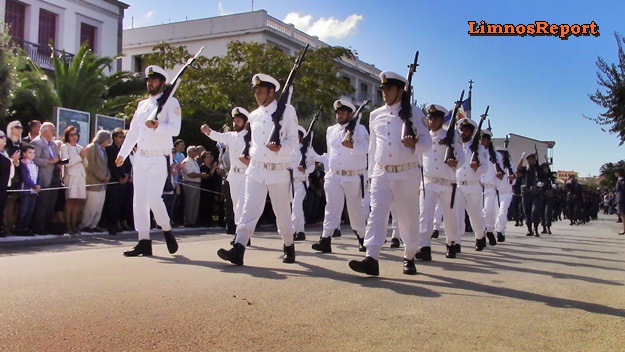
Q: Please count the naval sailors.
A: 10